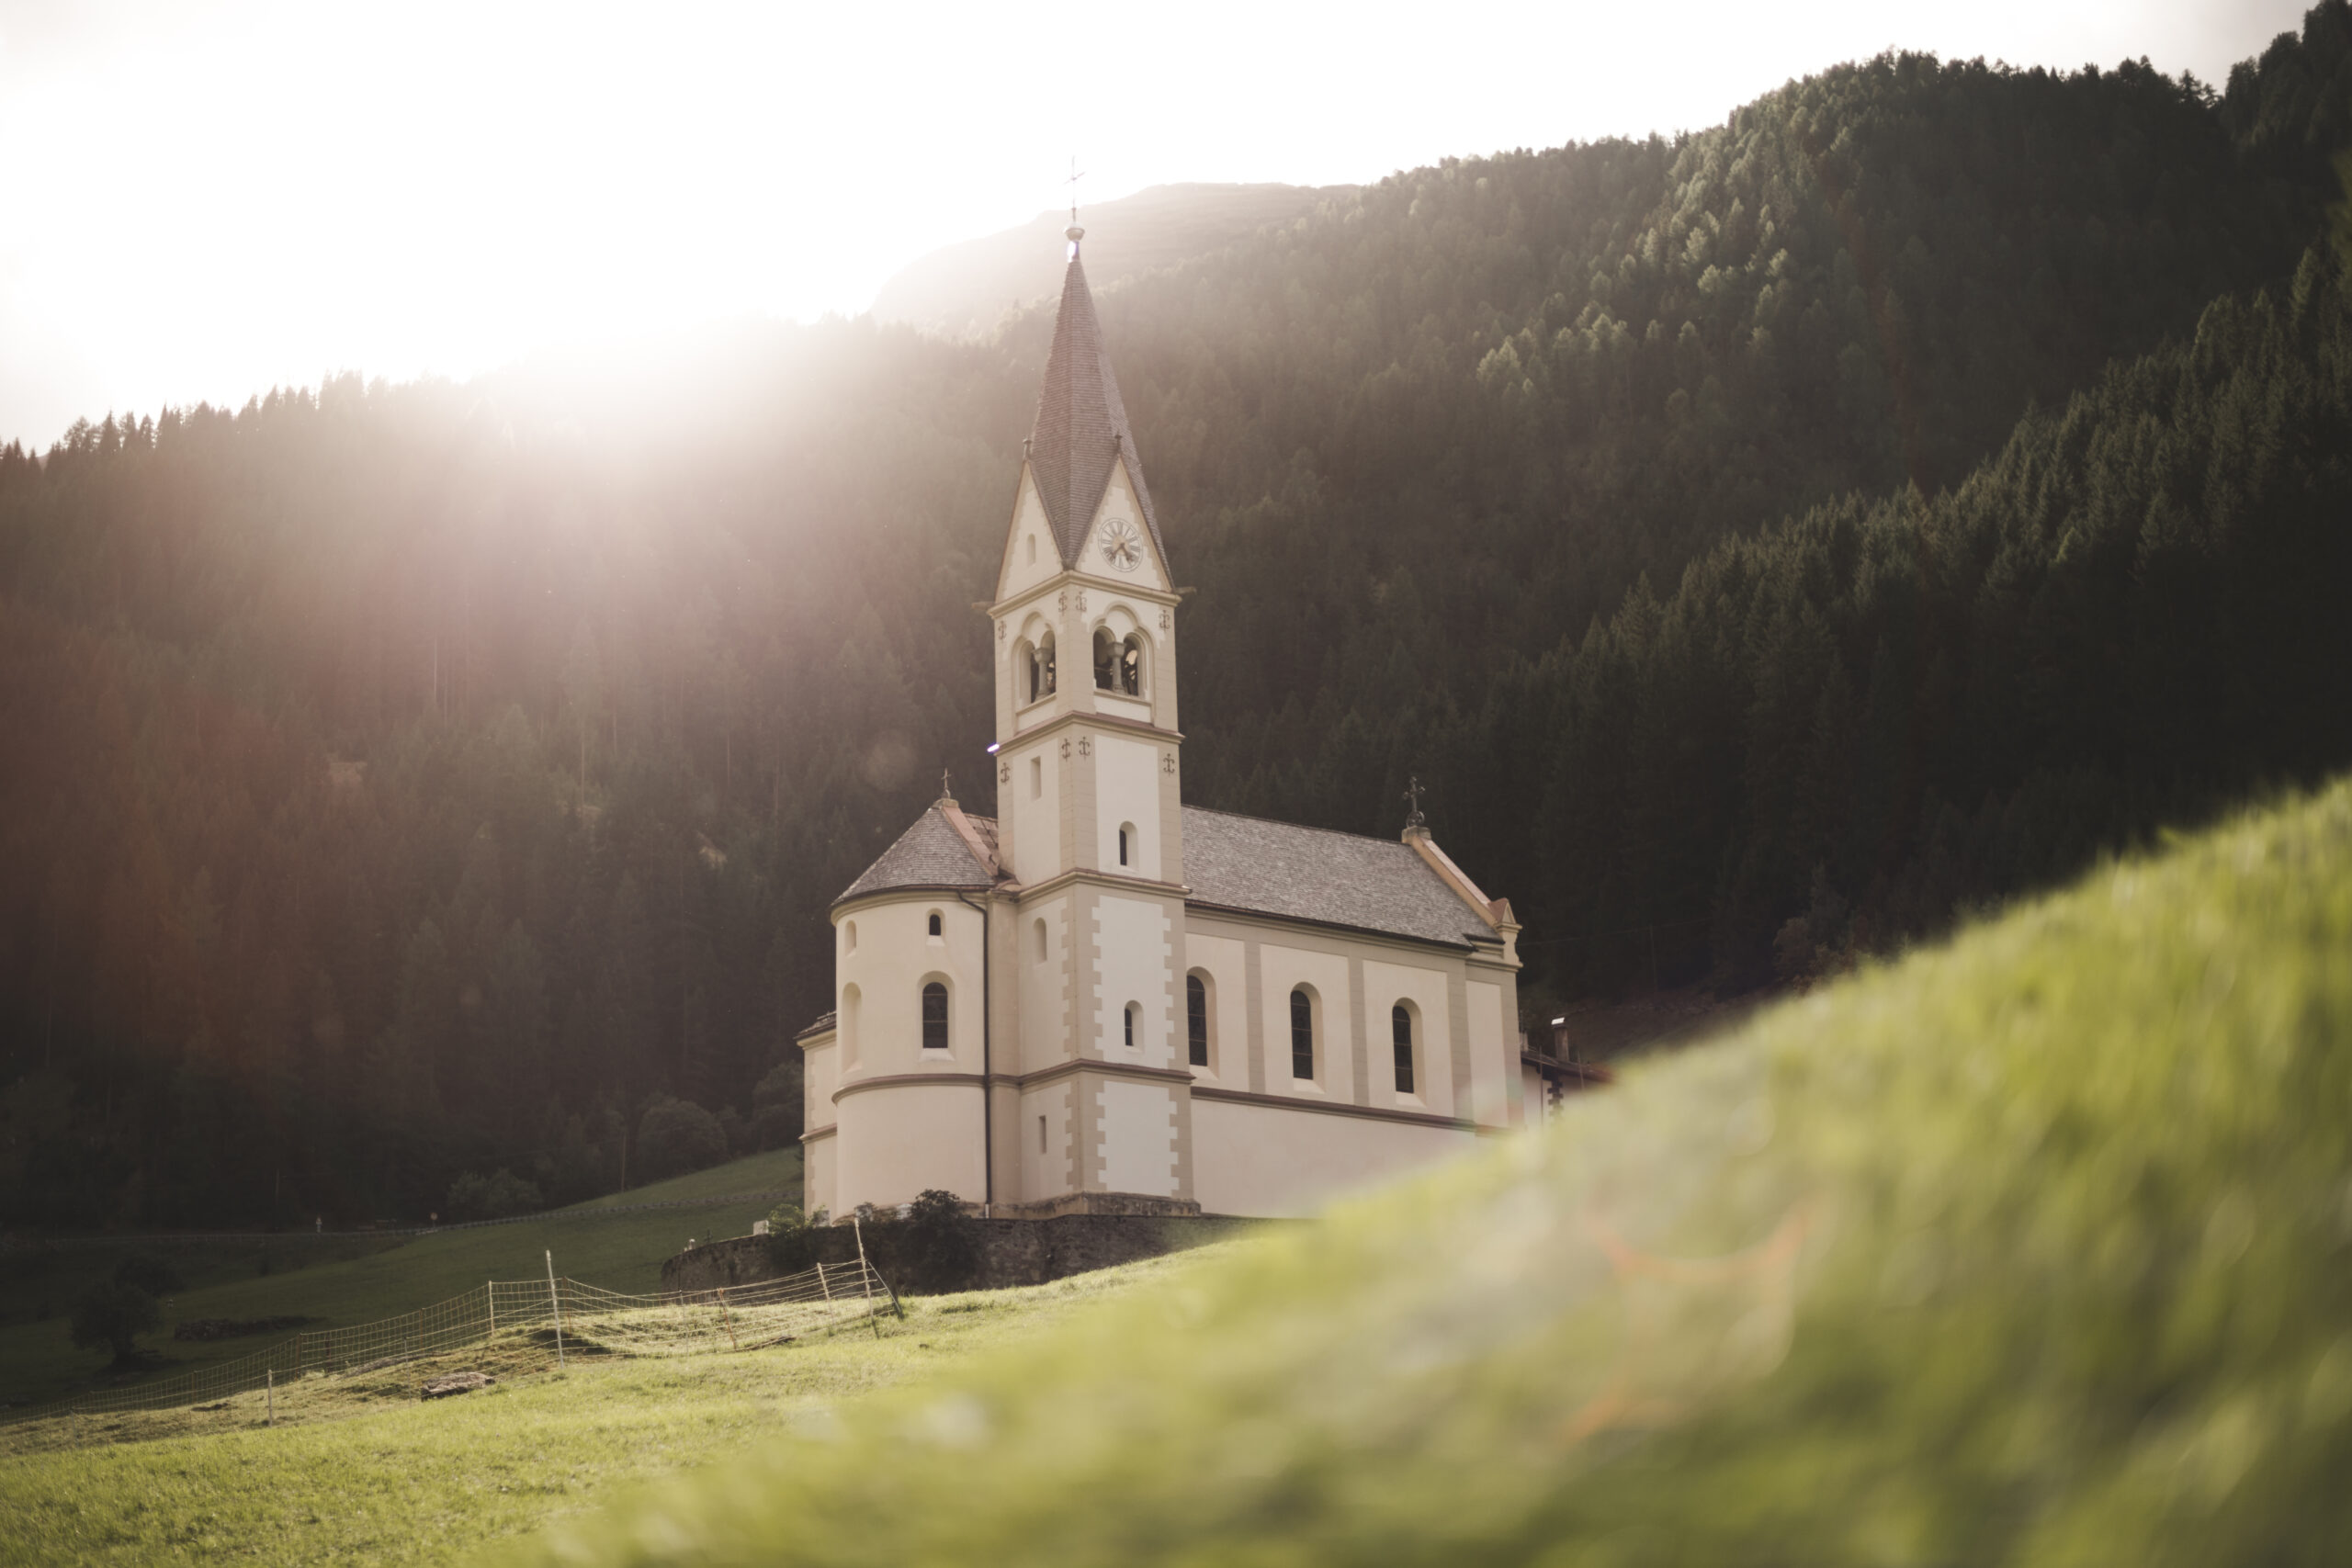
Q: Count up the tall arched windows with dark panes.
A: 4